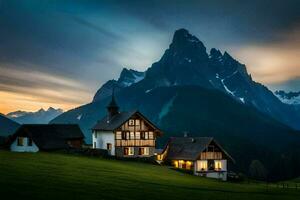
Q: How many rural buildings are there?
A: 3